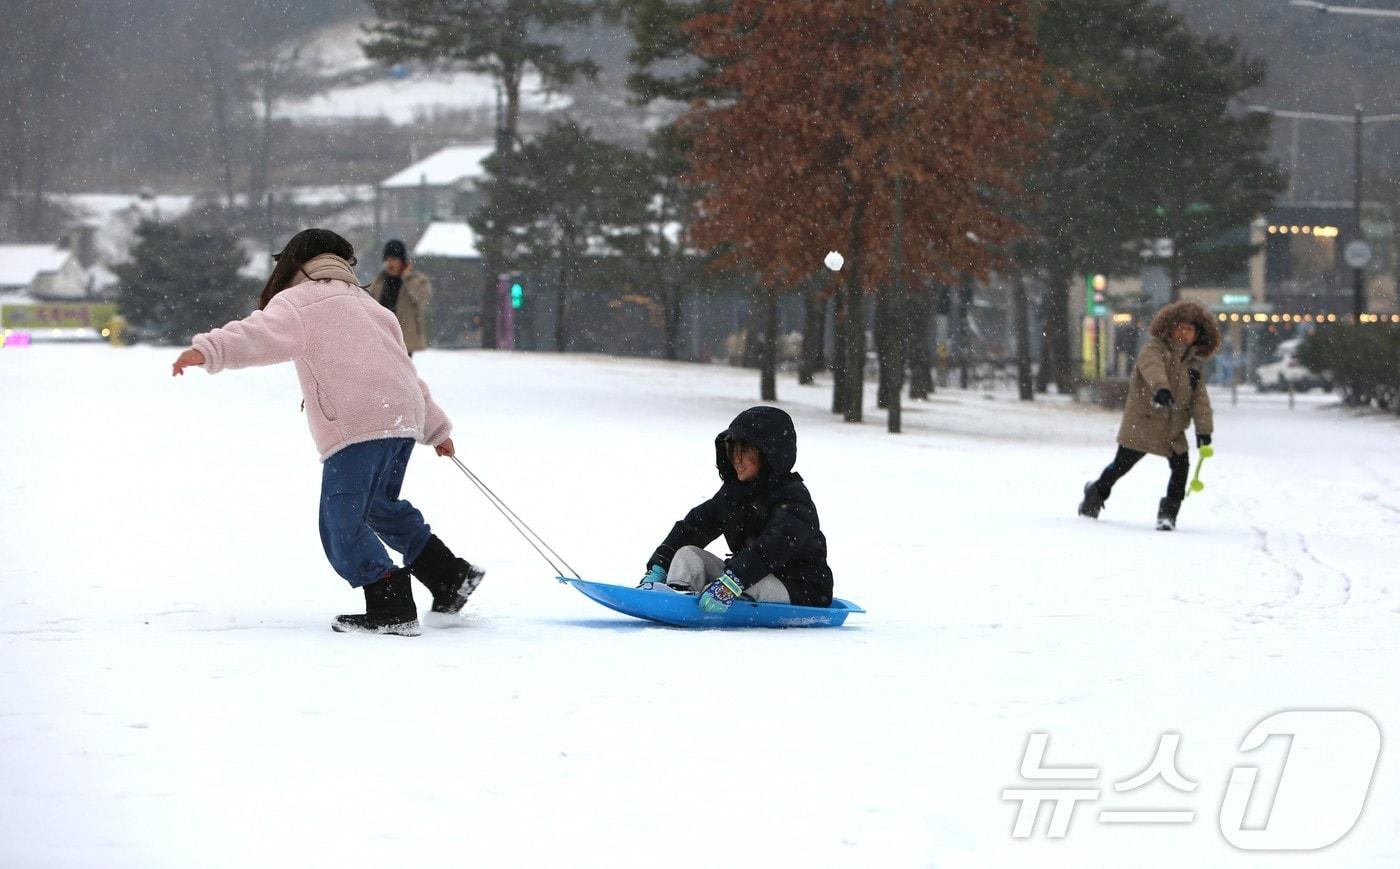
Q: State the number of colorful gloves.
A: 2